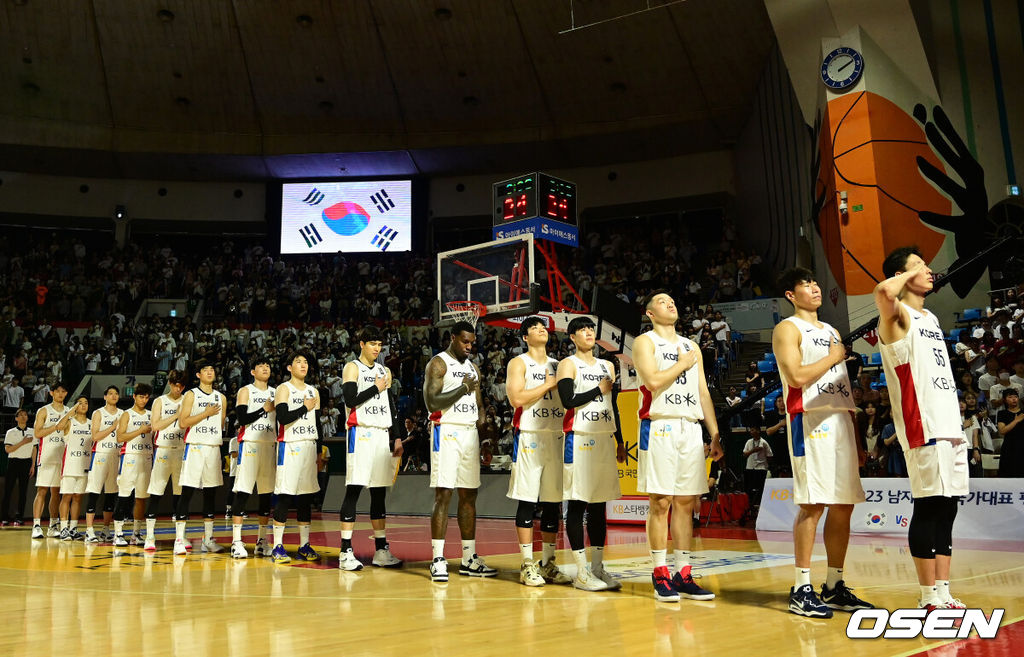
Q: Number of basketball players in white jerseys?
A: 15